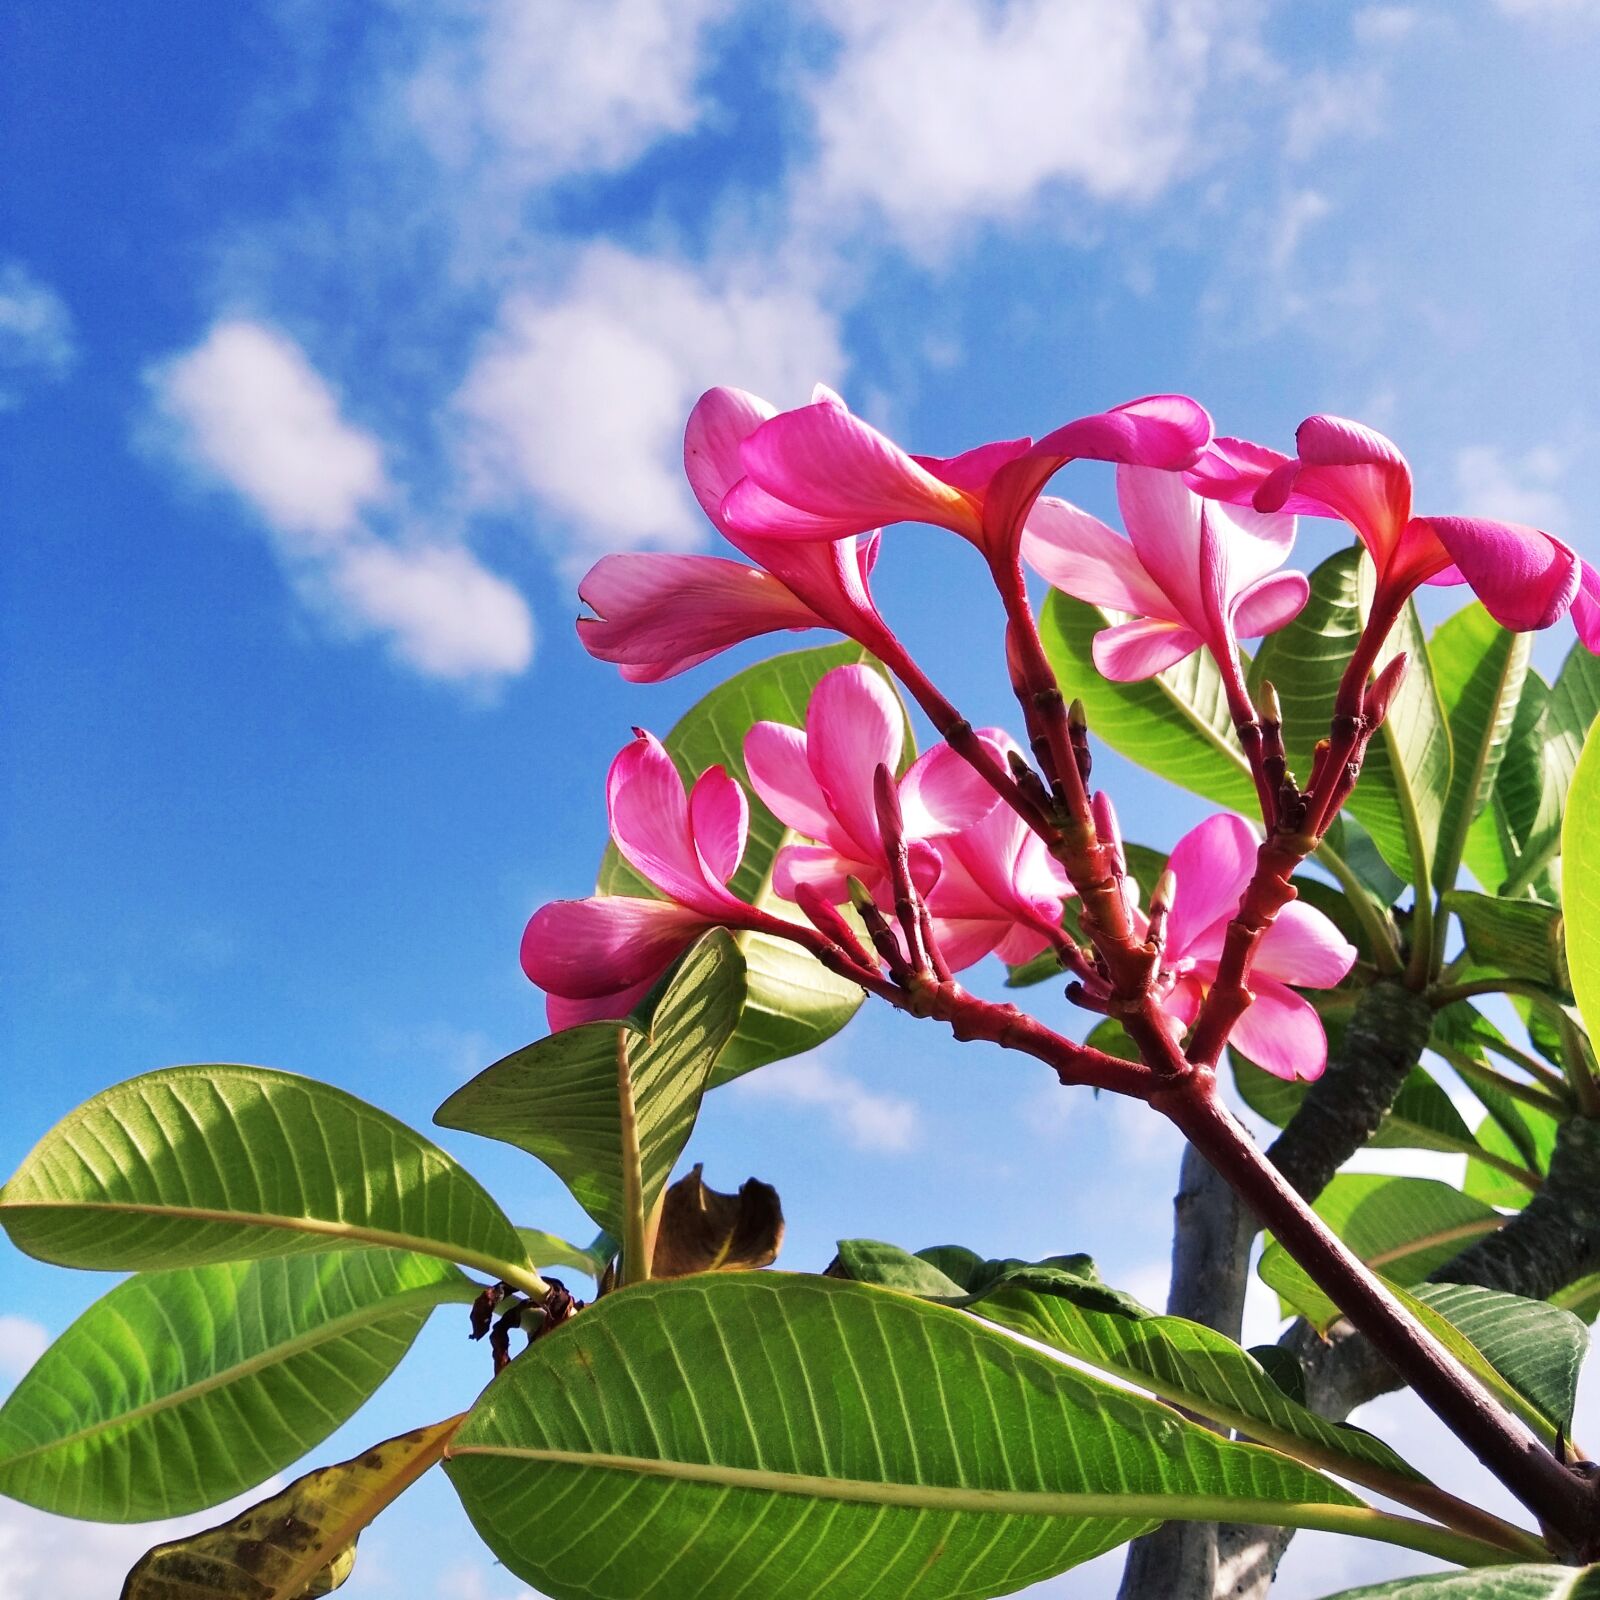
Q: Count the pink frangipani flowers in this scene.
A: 8